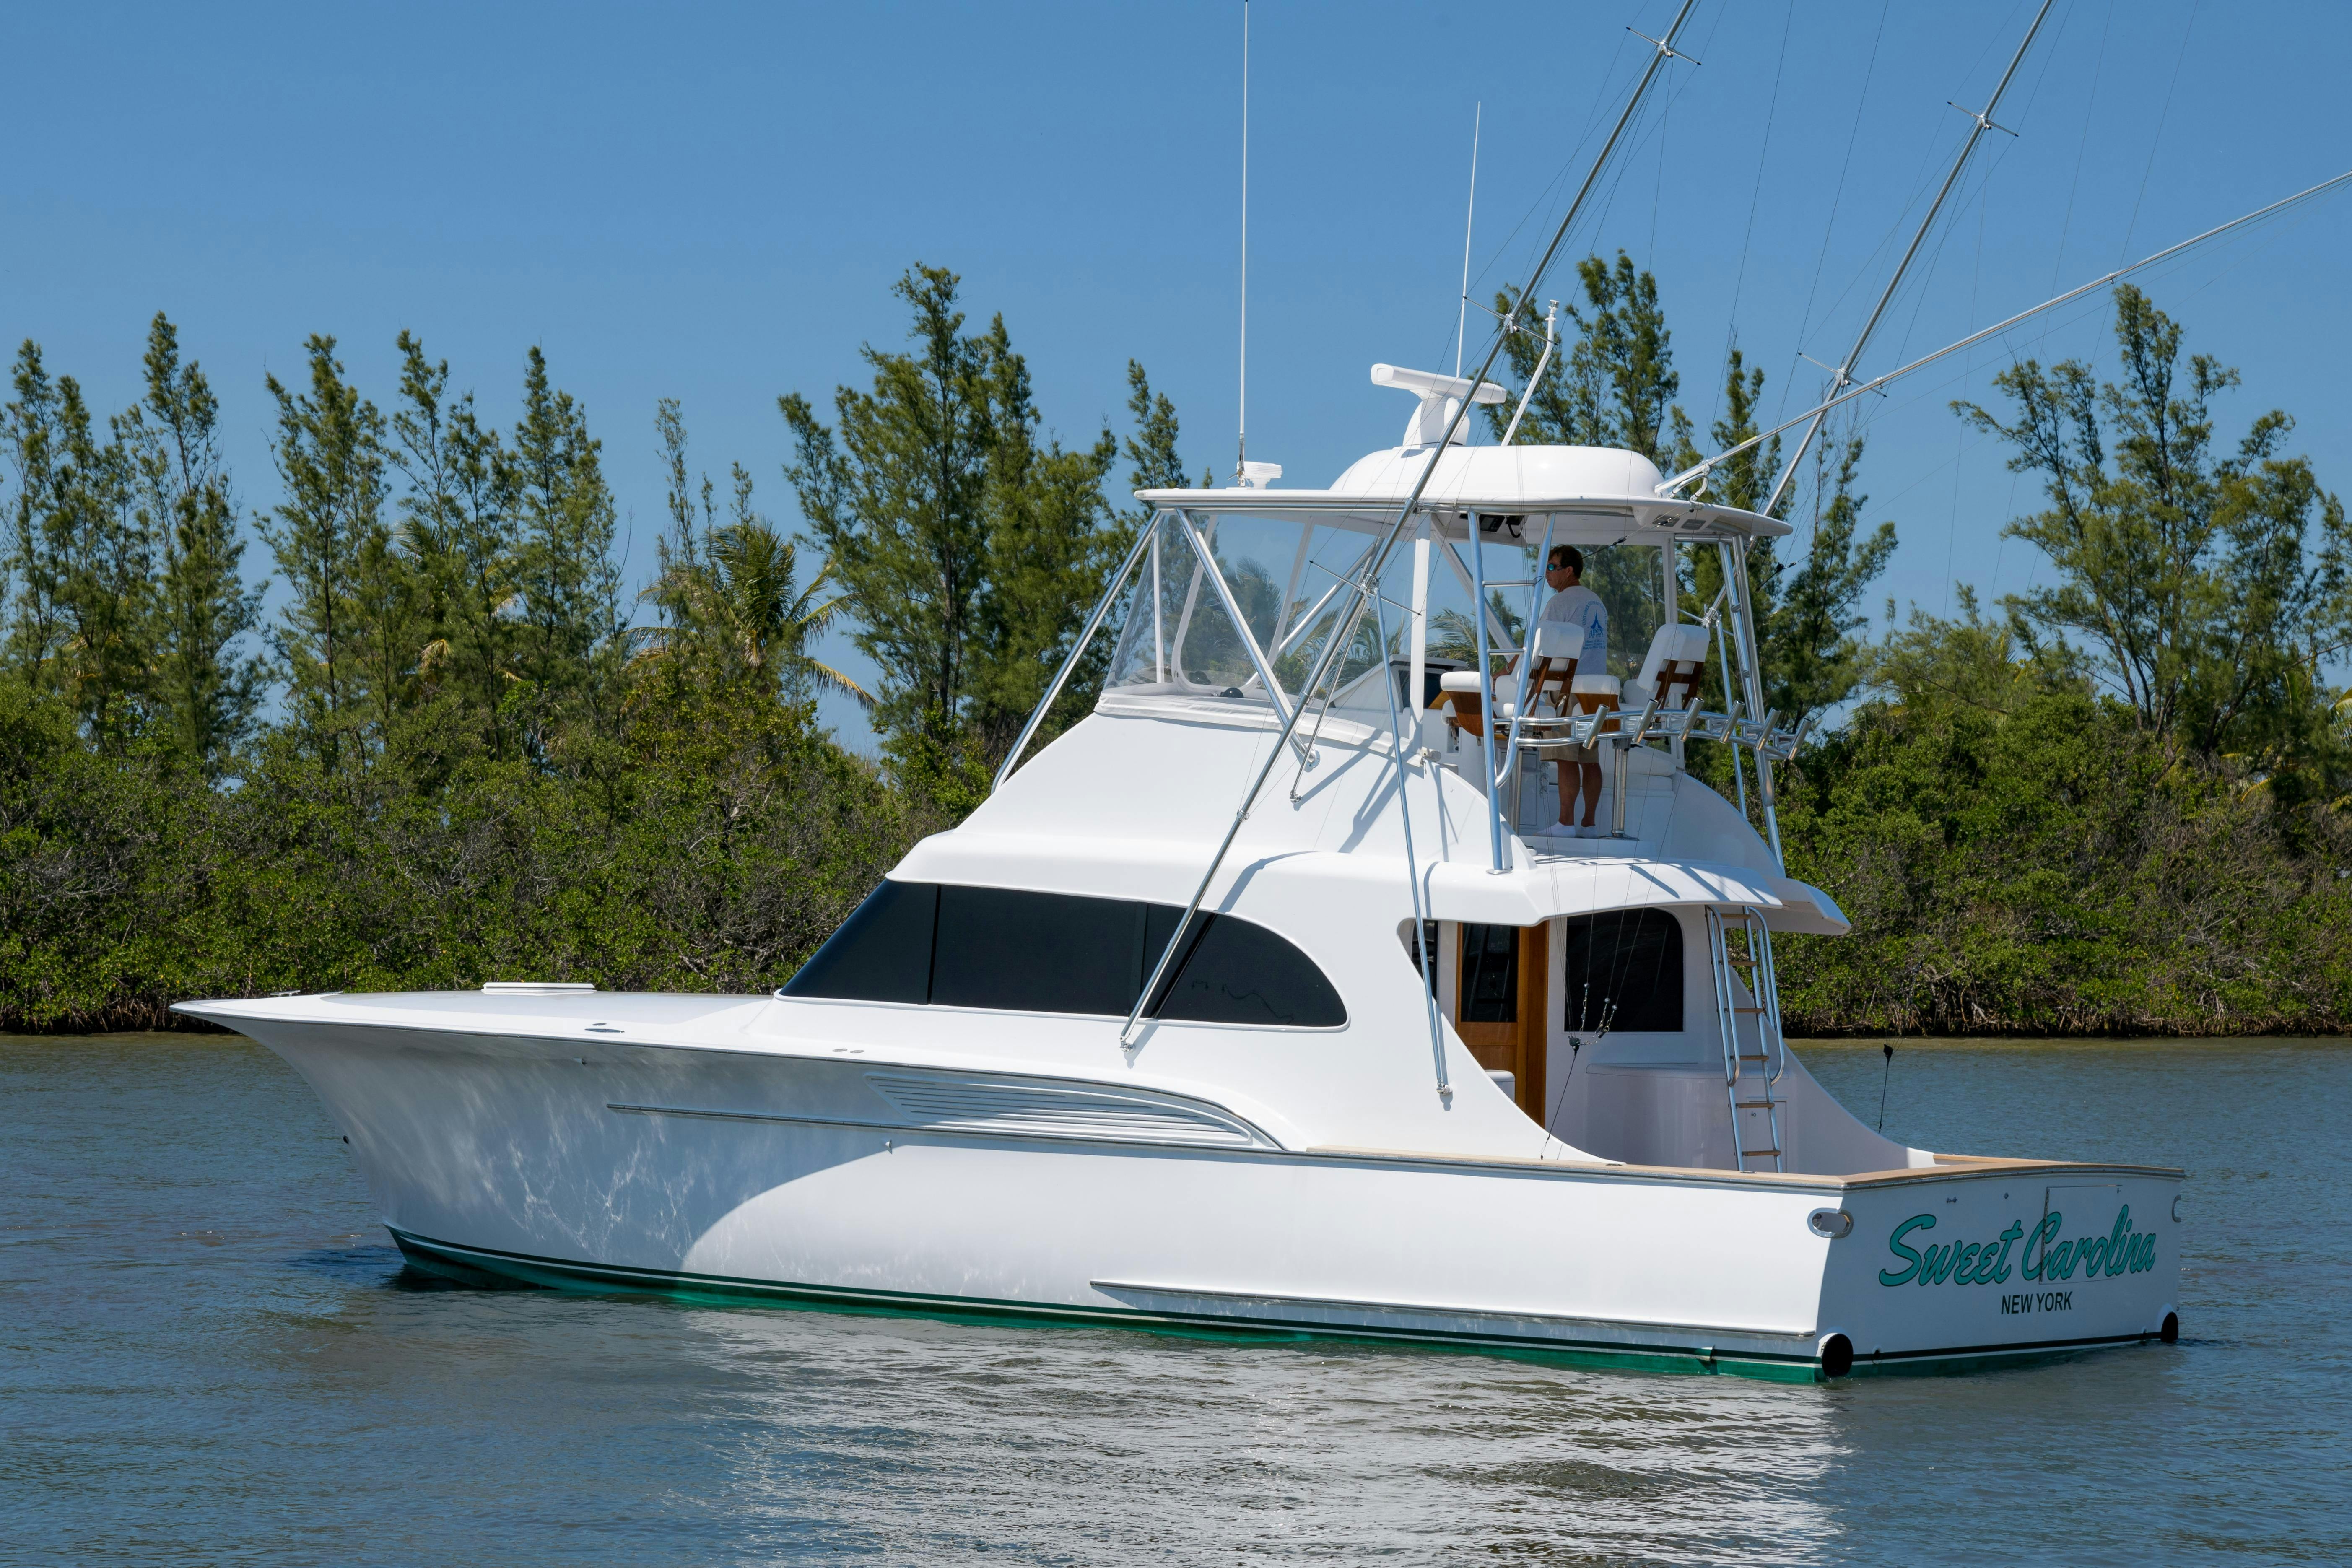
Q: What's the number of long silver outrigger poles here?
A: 3